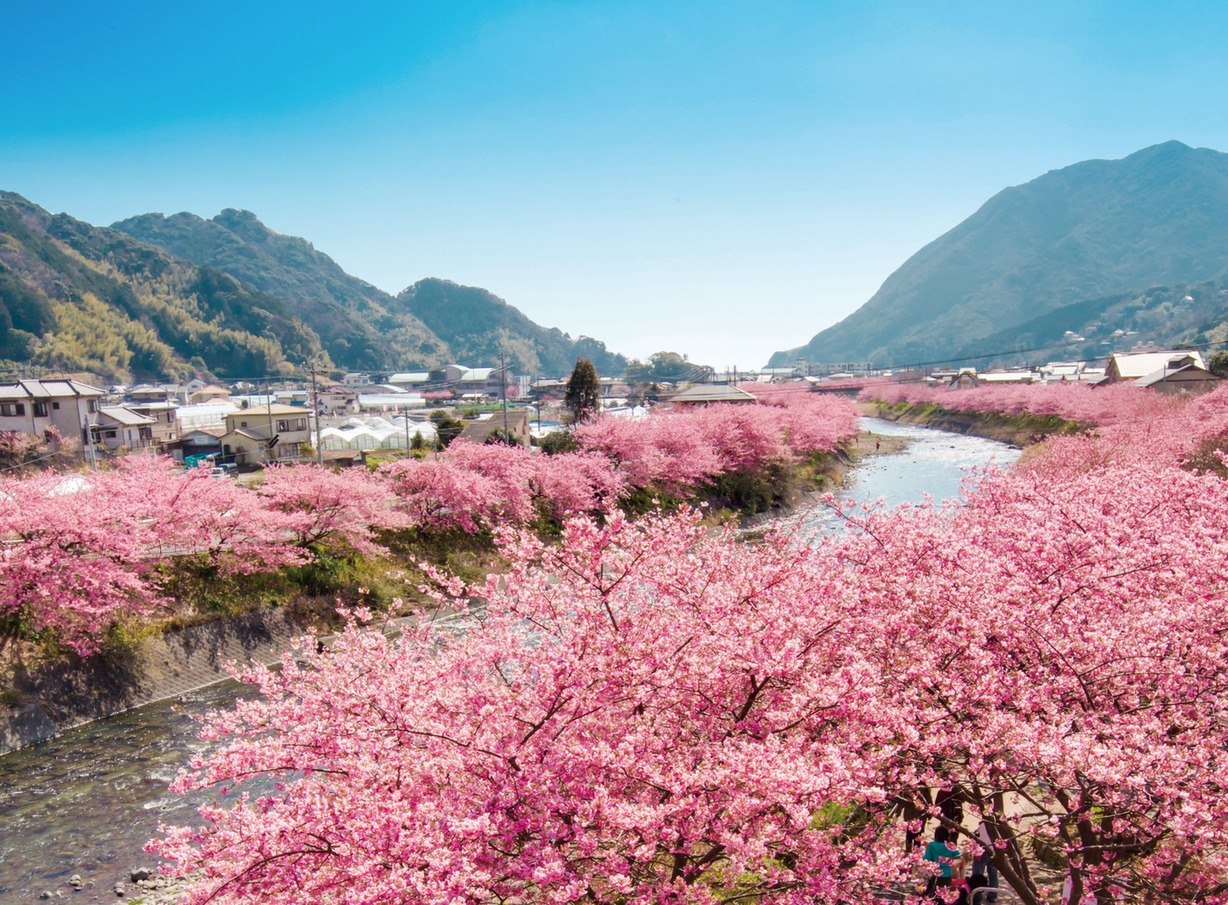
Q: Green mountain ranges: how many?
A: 2